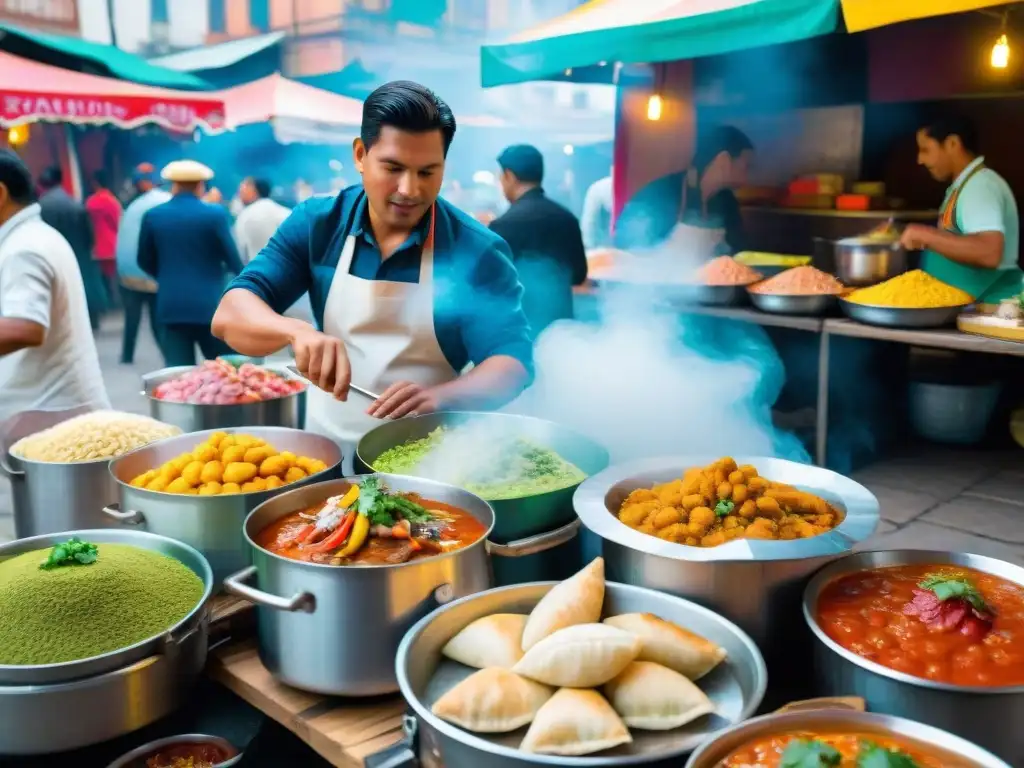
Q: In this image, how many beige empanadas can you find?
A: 7